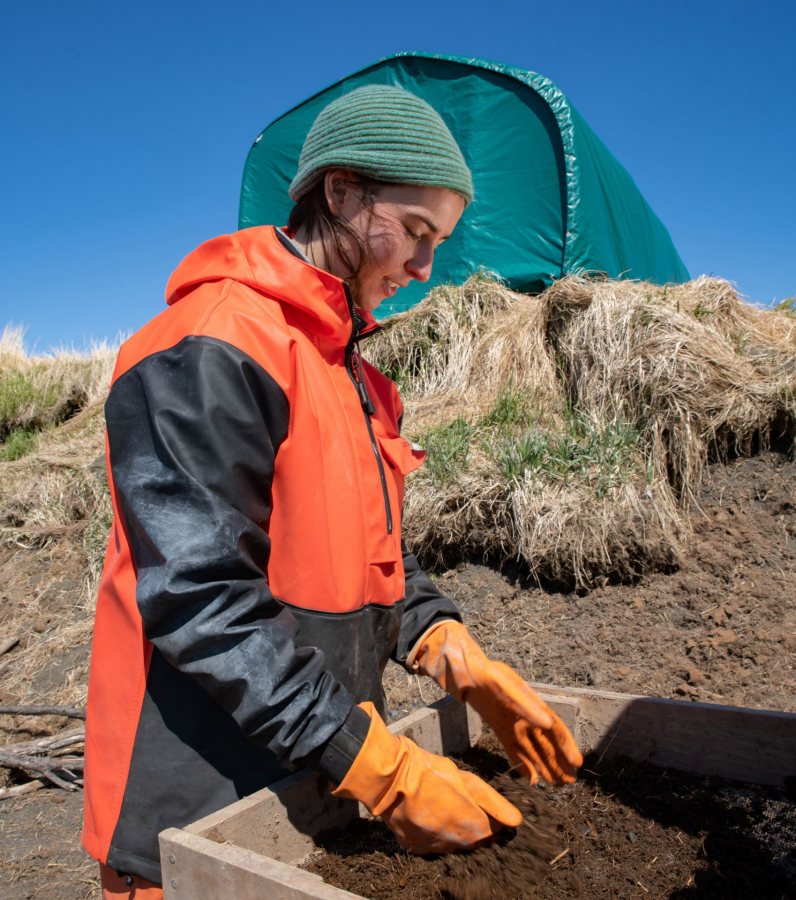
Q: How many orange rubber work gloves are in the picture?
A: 2